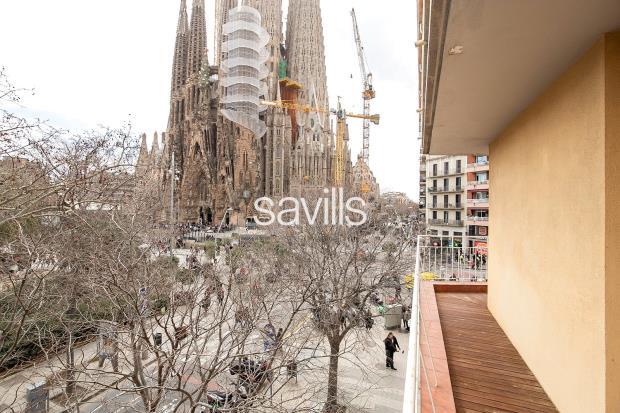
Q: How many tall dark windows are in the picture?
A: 12